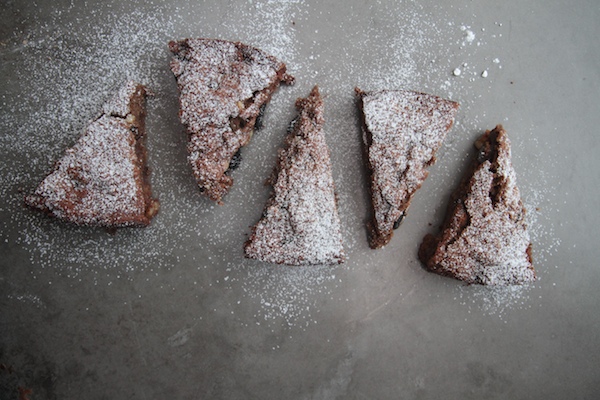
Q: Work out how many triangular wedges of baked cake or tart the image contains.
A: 5